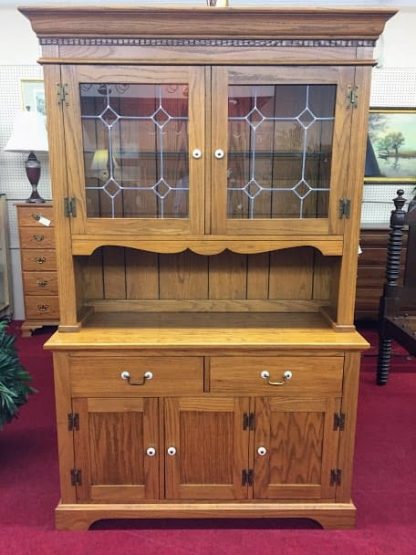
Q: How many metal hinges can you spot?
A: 10